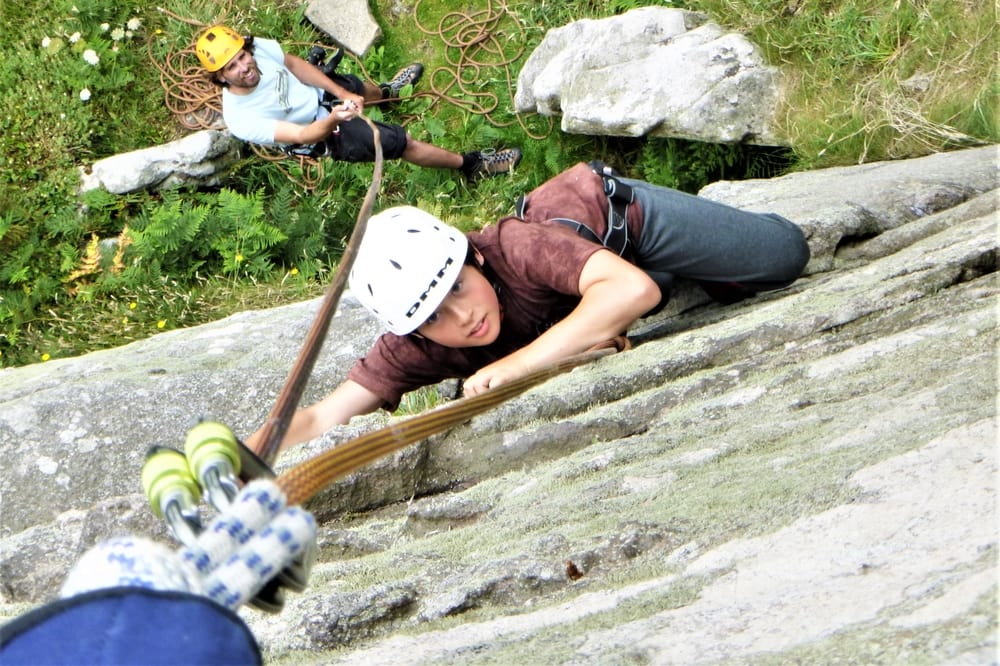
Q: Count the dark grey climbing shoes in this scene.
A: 2